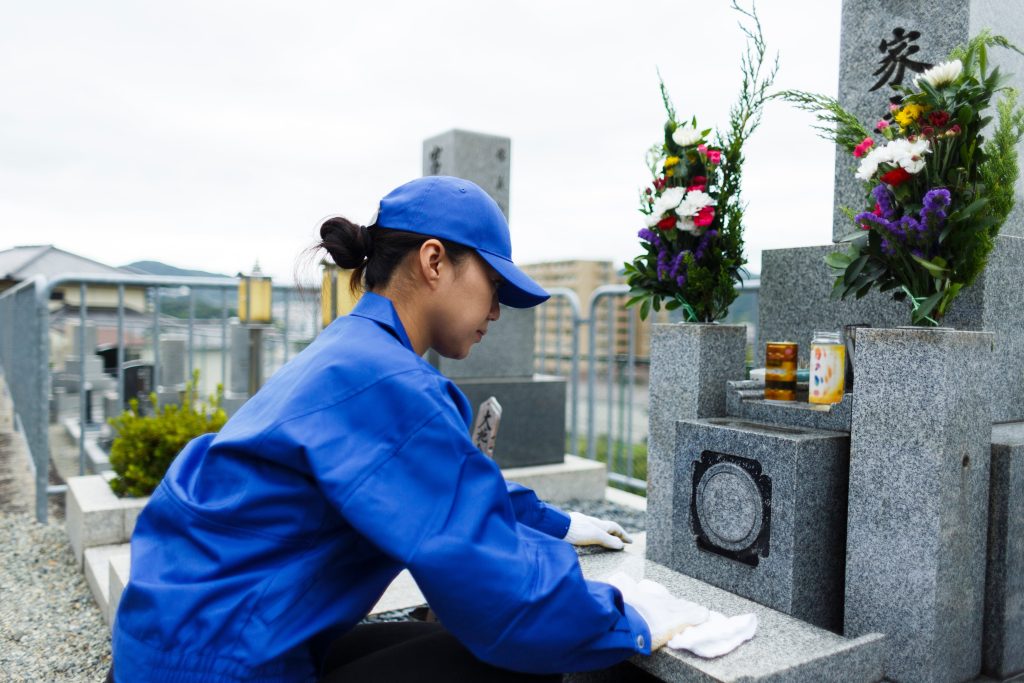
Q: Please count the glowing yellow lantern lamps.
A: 2